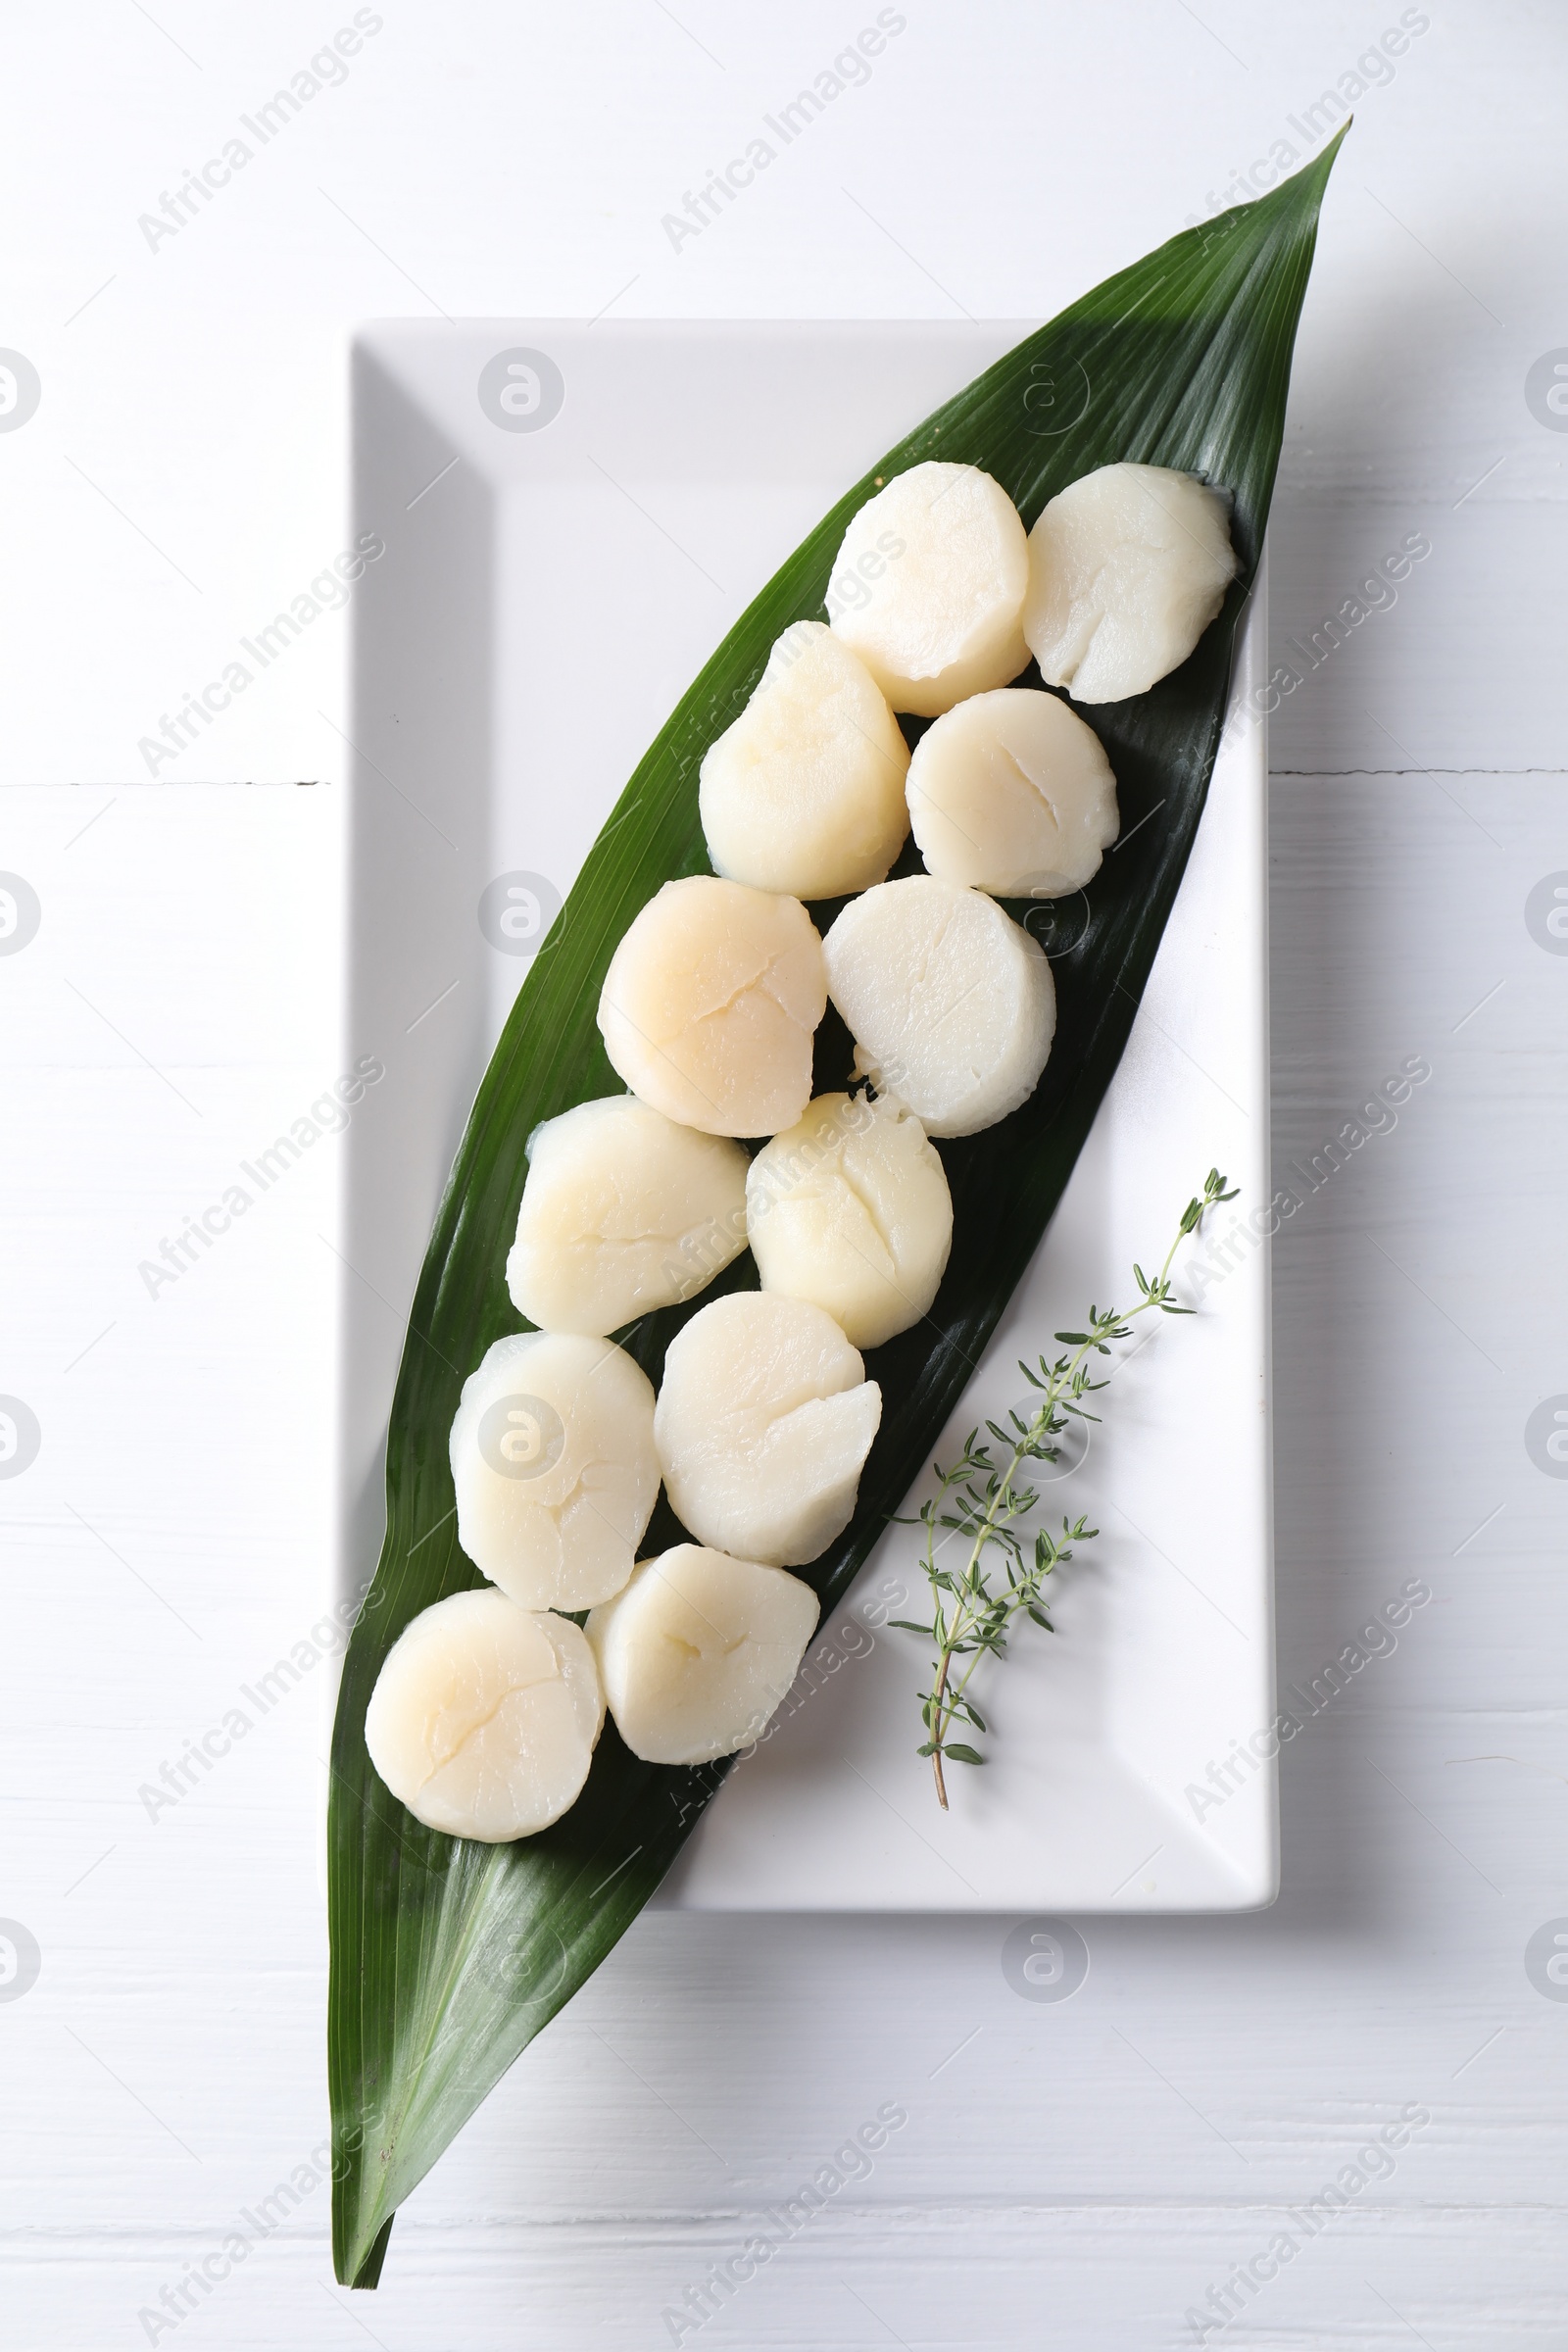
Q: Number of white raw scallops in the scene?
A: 12